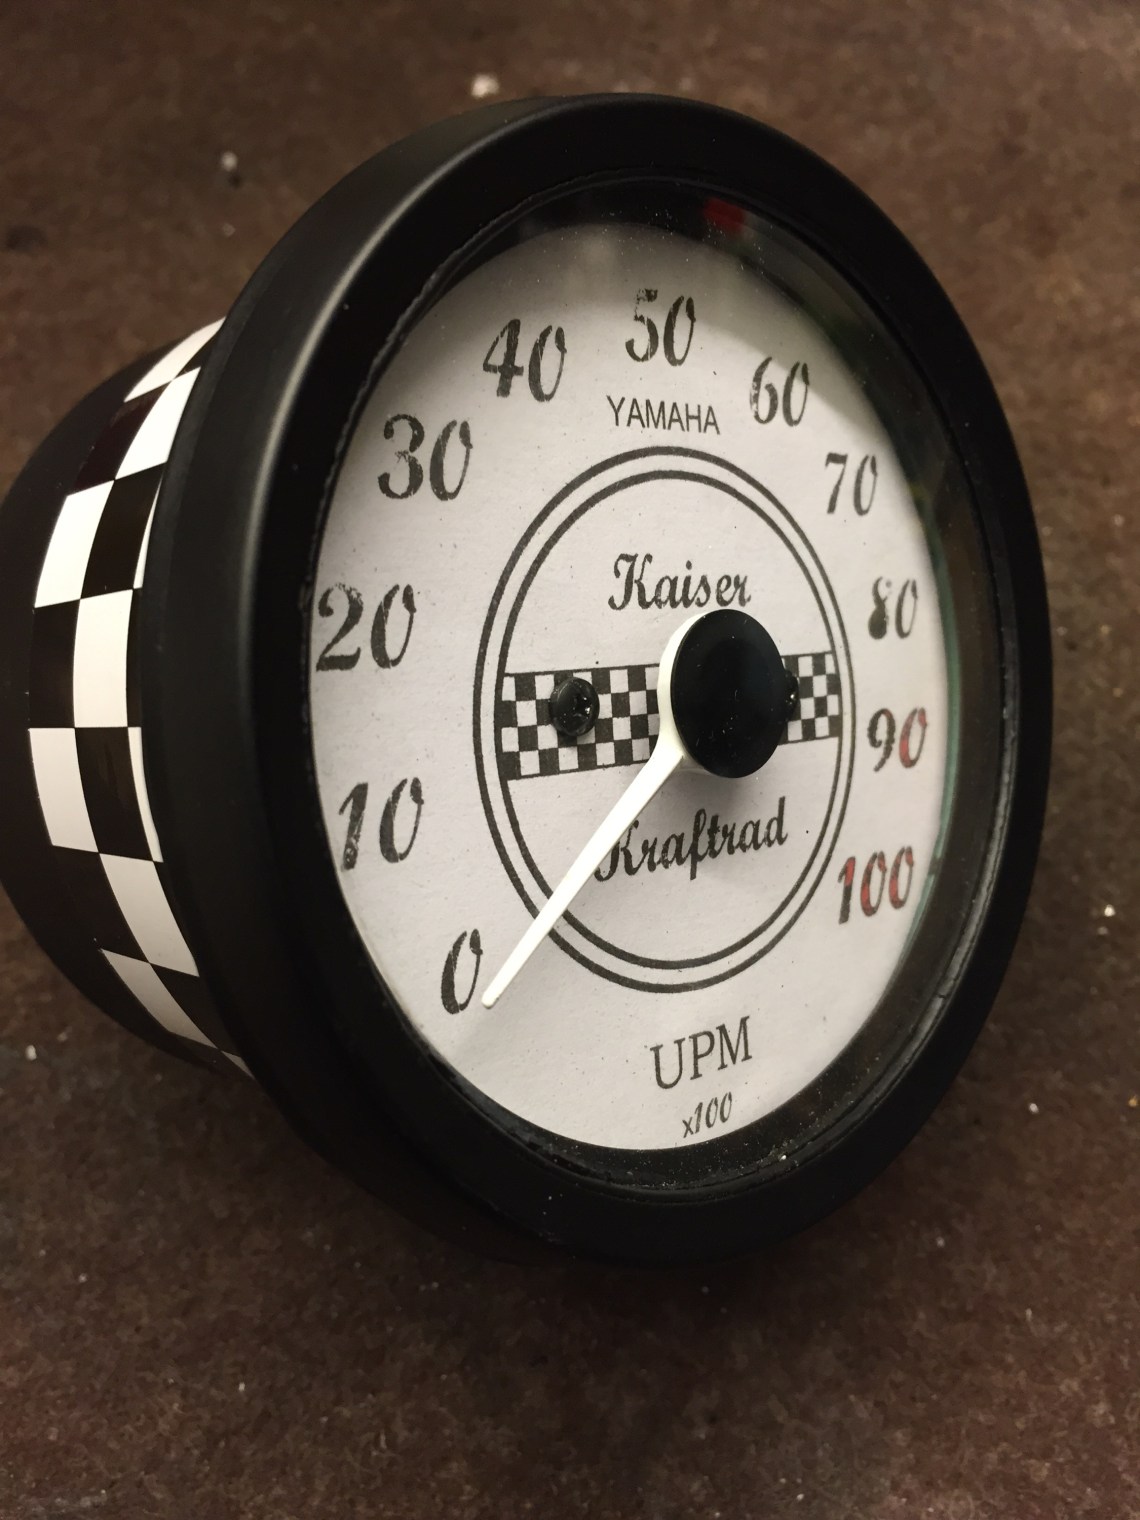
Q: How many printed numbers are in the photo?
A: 12